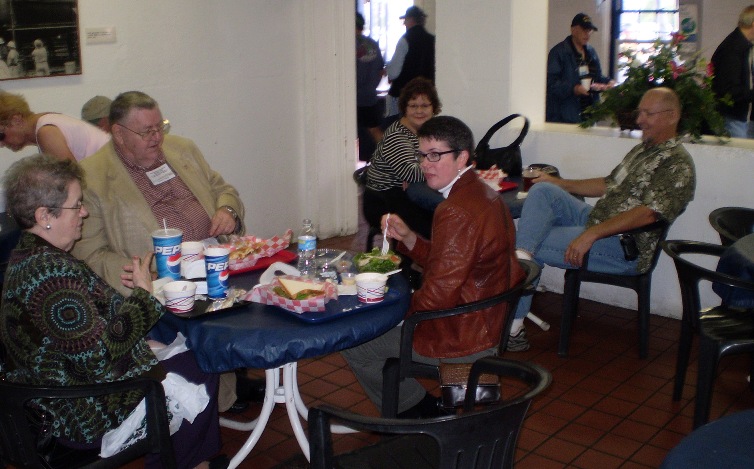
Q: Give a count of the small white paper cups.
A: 3